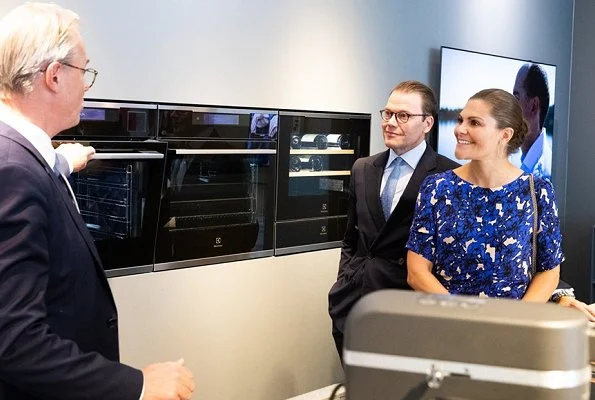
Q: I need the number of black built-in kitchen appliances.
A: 3